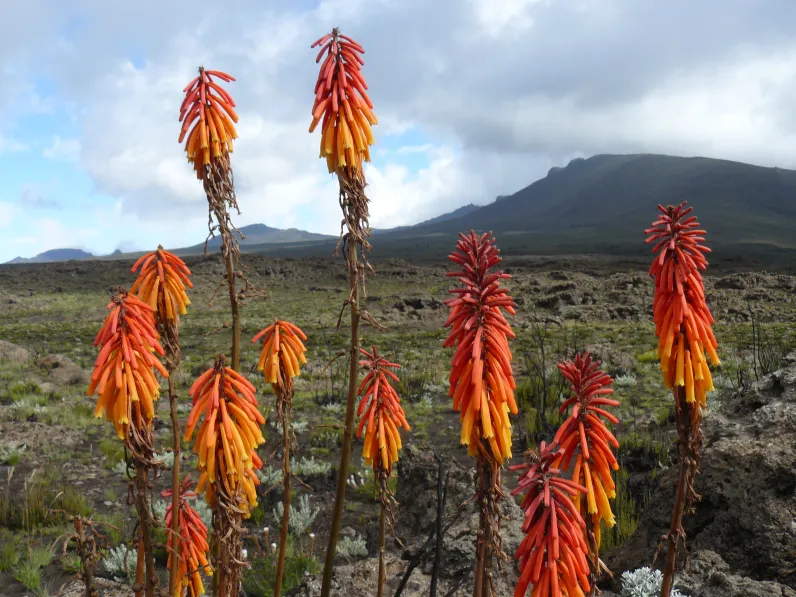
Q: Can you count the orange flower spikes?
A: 12